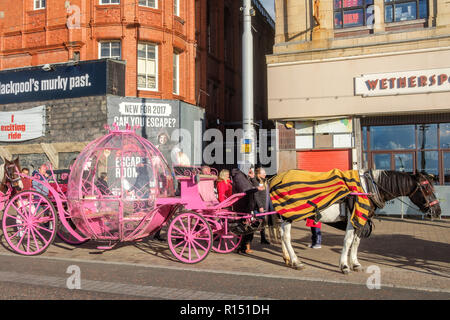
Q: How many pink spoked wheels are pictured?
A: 4